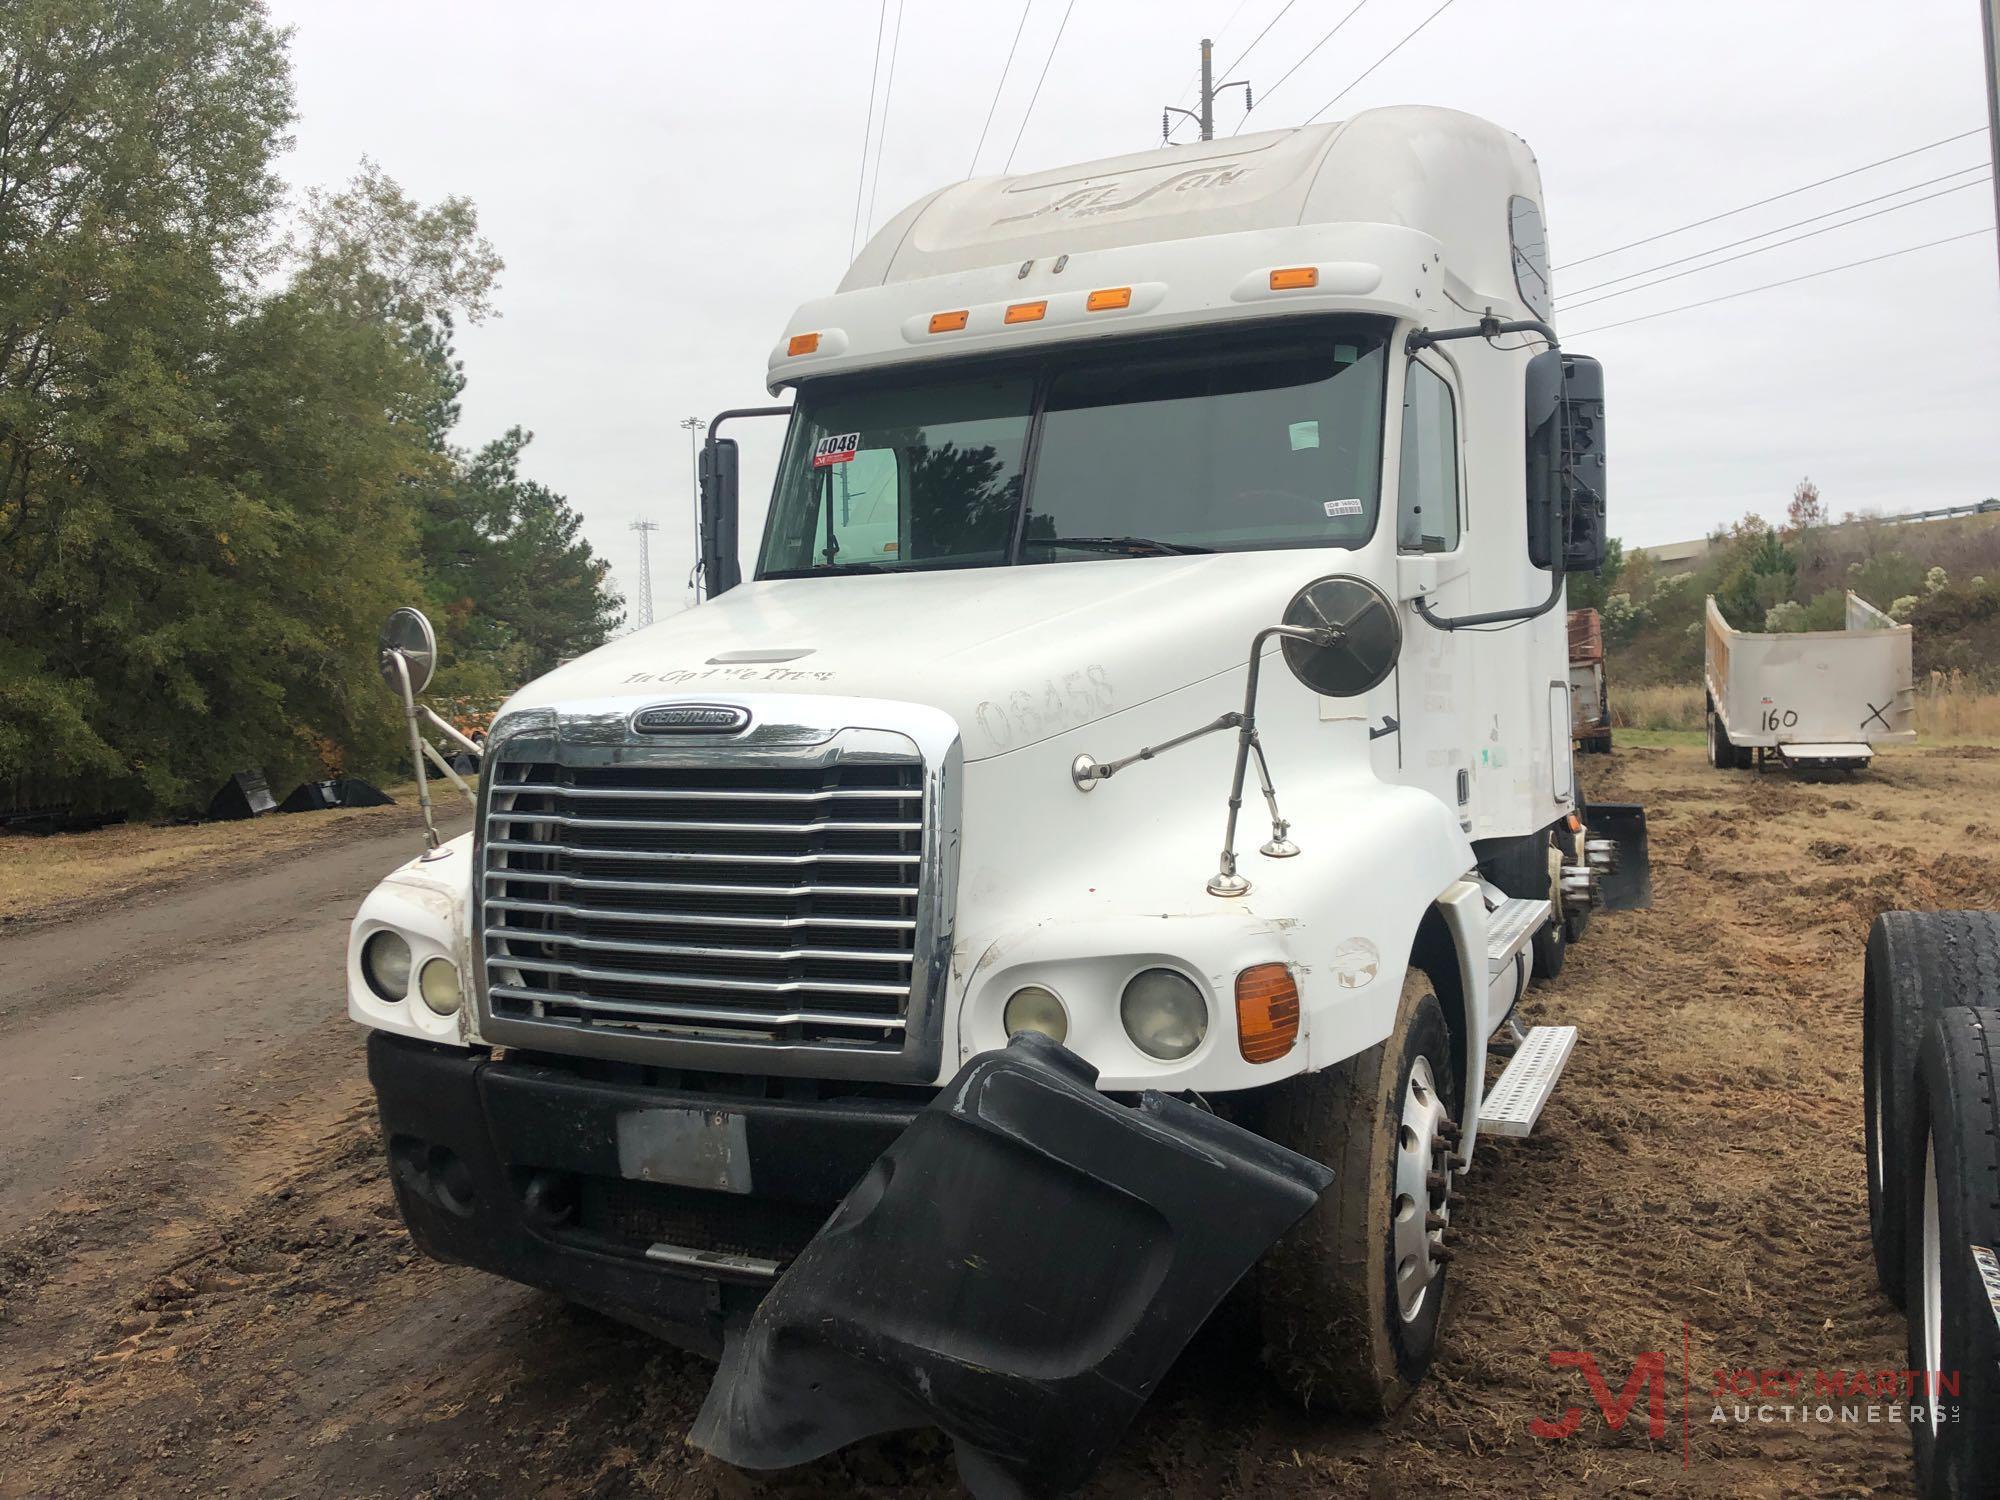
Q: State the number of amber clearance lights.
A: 5